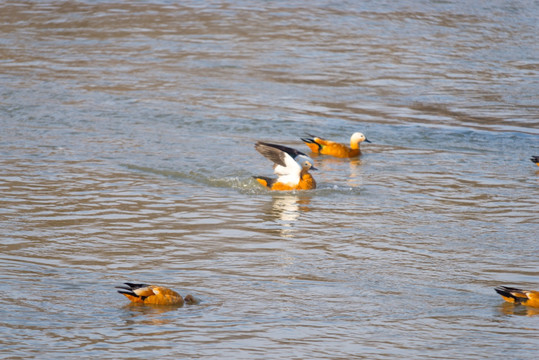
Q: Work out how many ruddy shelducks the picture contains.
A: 5